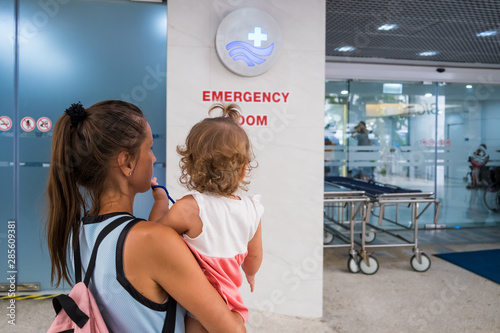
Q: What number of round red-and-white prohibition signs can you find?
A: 3